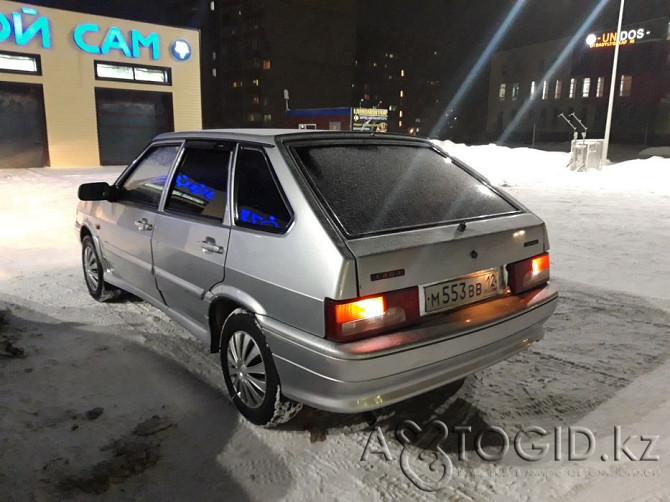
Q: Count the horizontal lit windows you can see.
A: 2